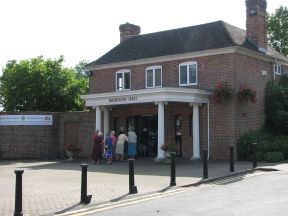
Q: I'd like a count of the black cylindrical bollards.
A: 7